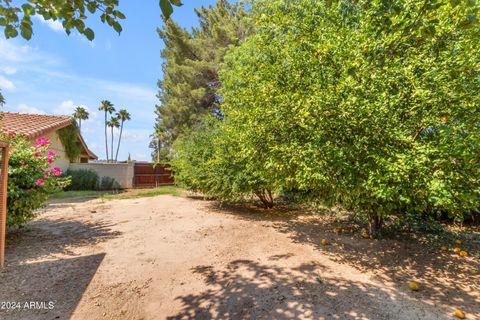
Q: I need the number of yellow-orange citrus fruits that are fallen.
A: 7